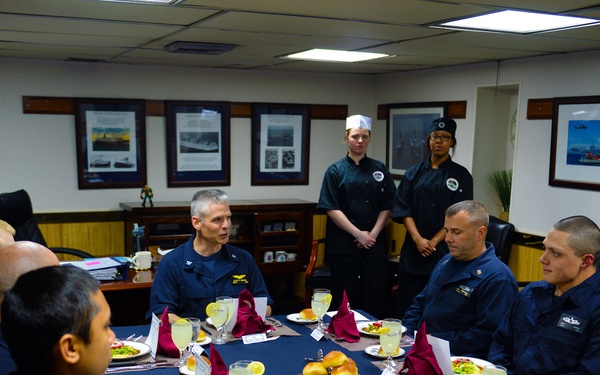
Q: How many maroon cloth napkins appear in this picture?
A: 5